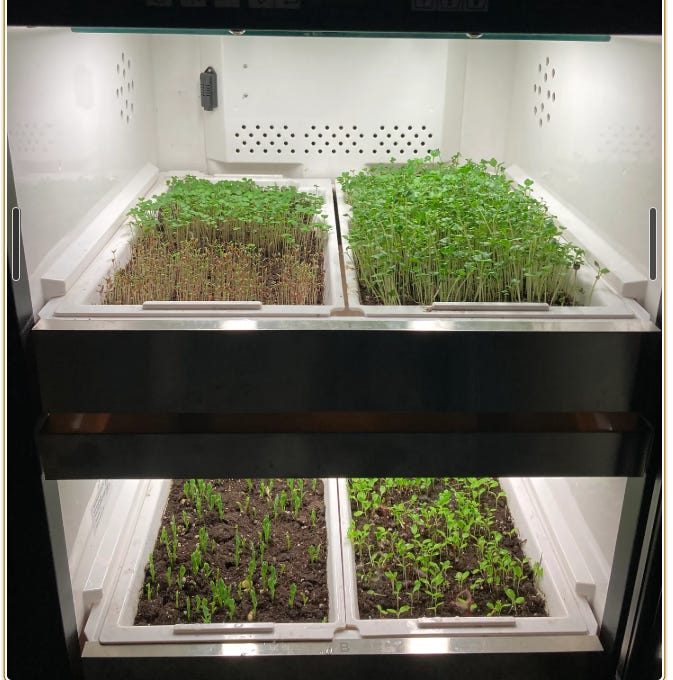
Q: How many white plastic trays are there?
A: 4